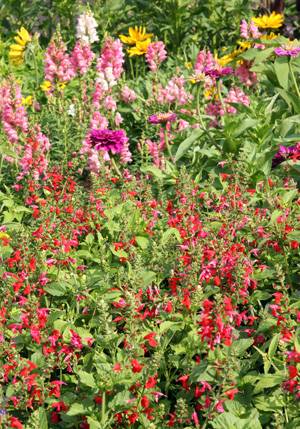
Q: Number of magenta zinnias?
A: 5